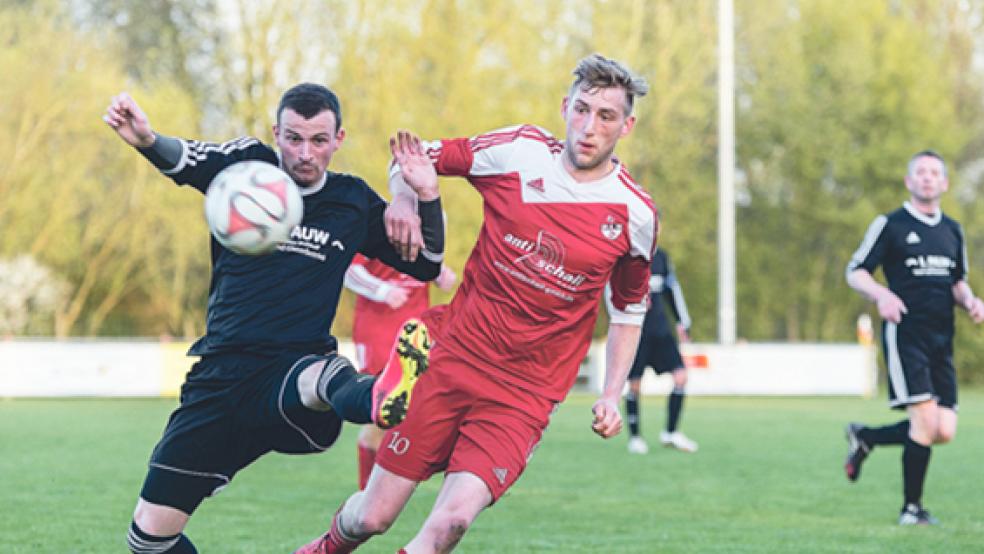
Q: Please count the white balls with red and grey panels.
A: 1